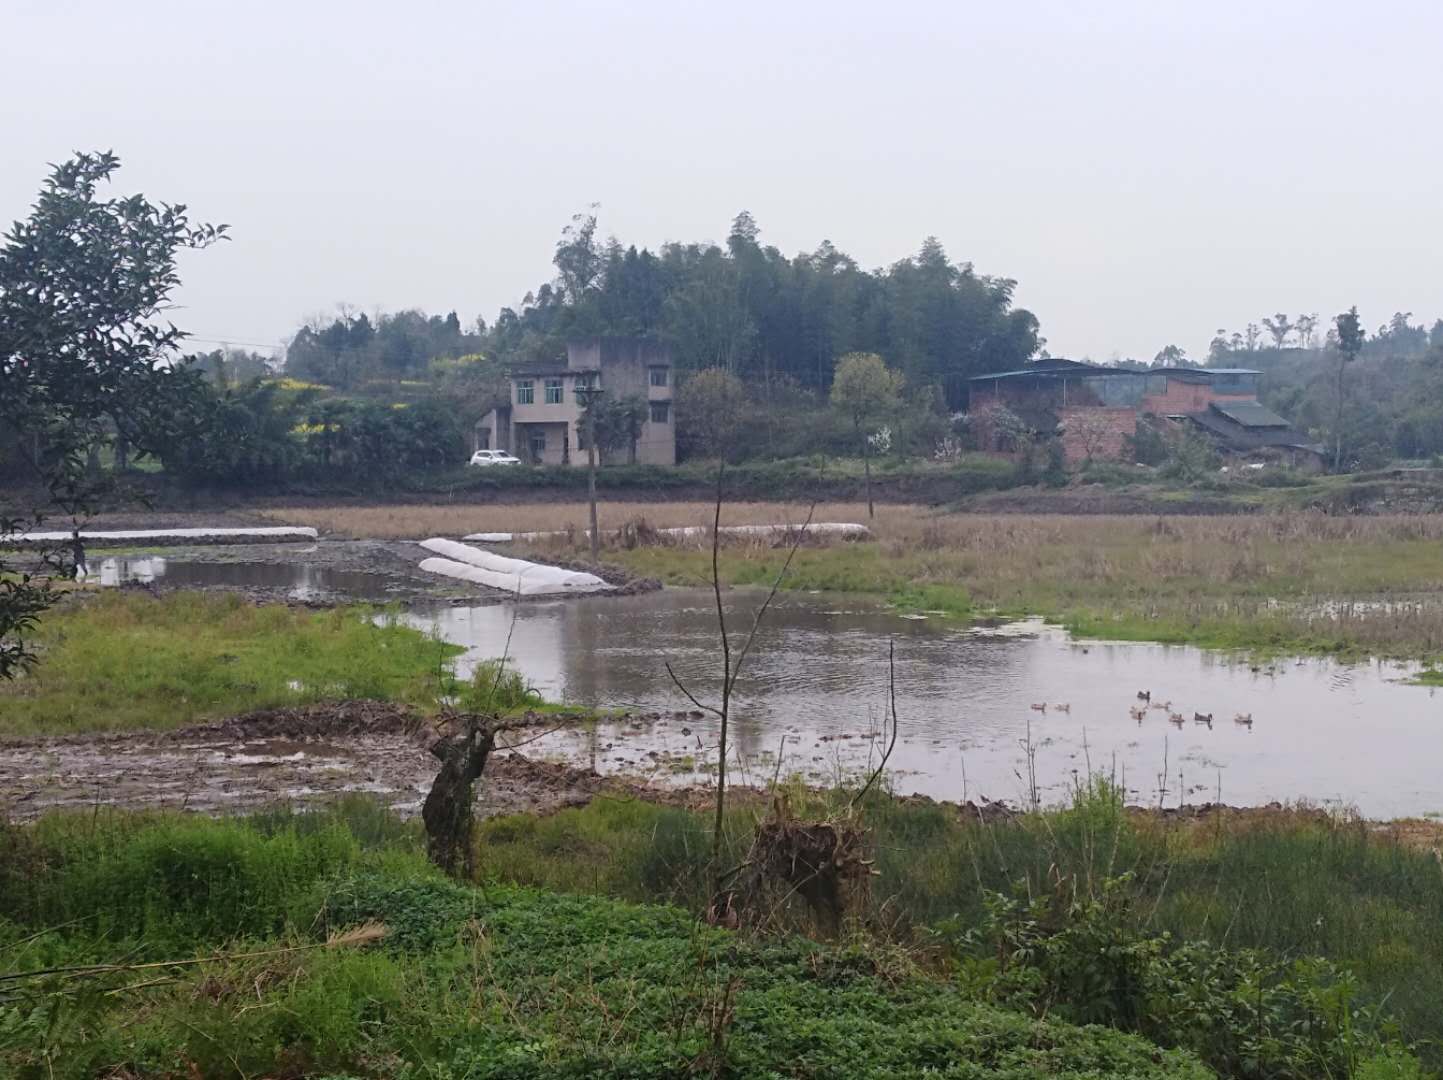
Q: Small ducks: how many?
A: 8